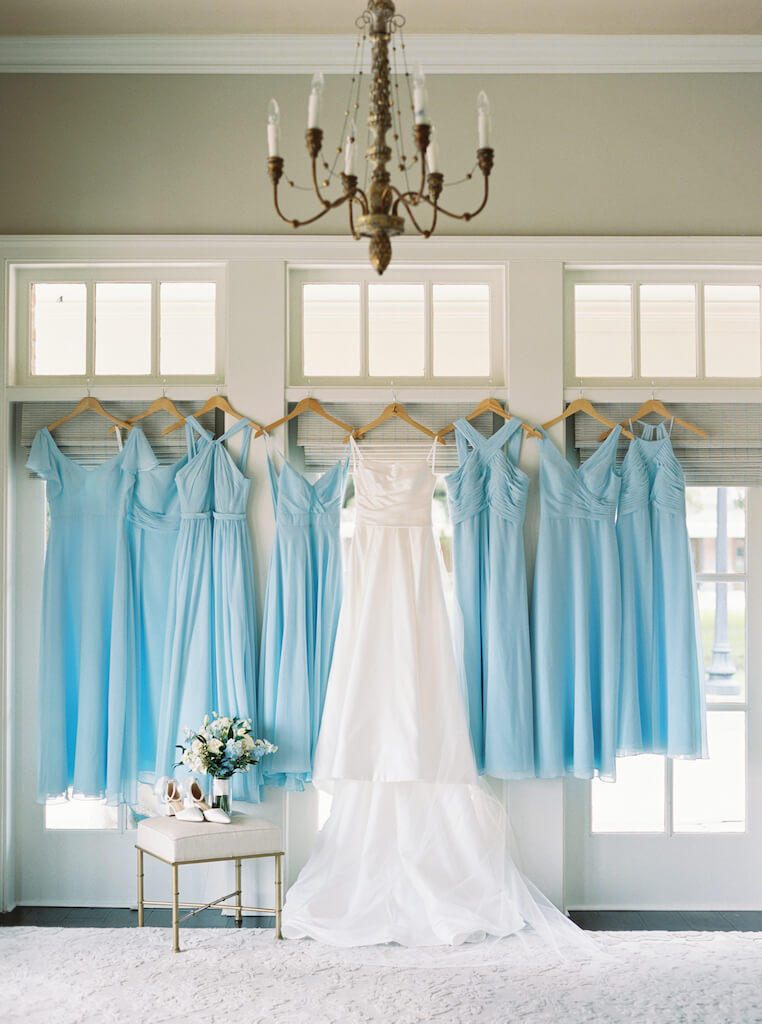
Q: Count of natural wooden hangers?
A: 8